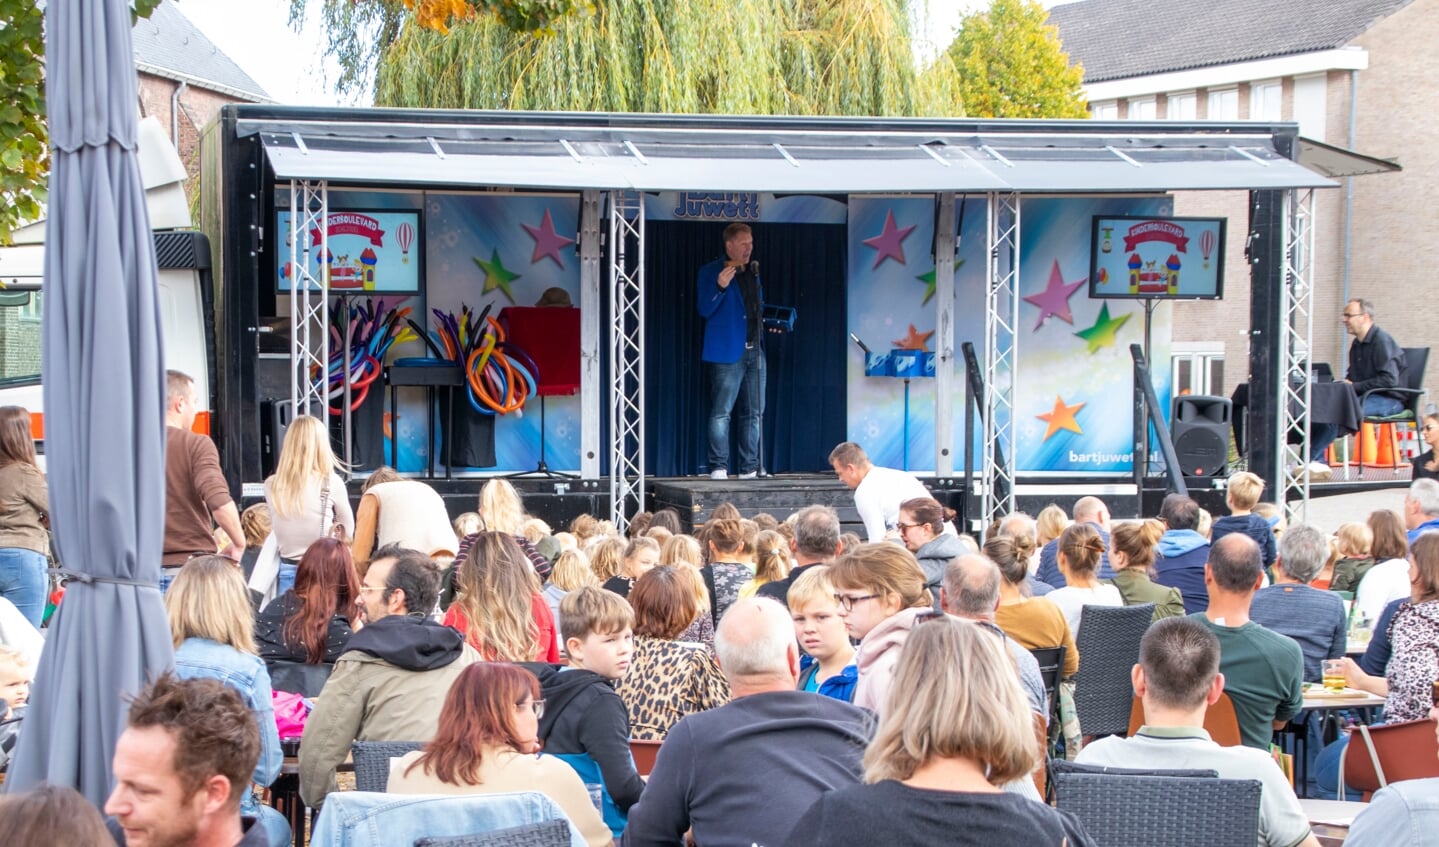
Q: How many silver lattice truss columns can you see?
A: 4